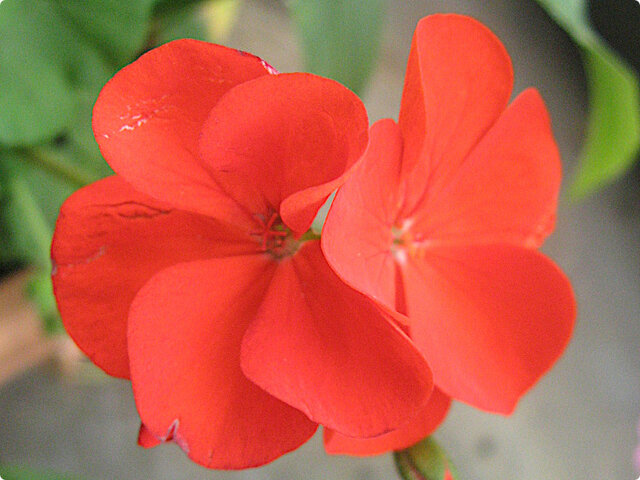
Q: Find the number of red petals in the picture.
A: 10